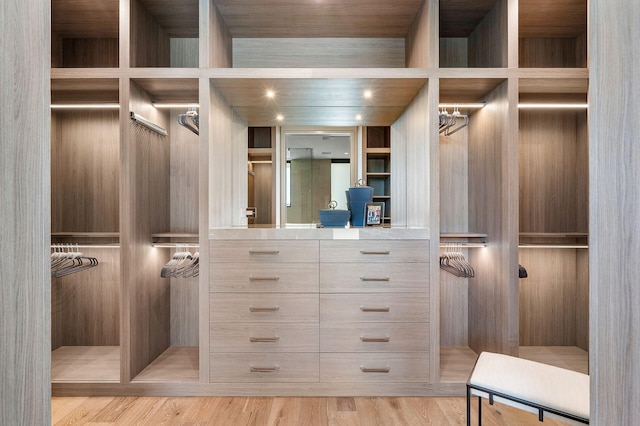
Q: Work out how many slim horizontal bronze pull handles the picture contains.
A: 10